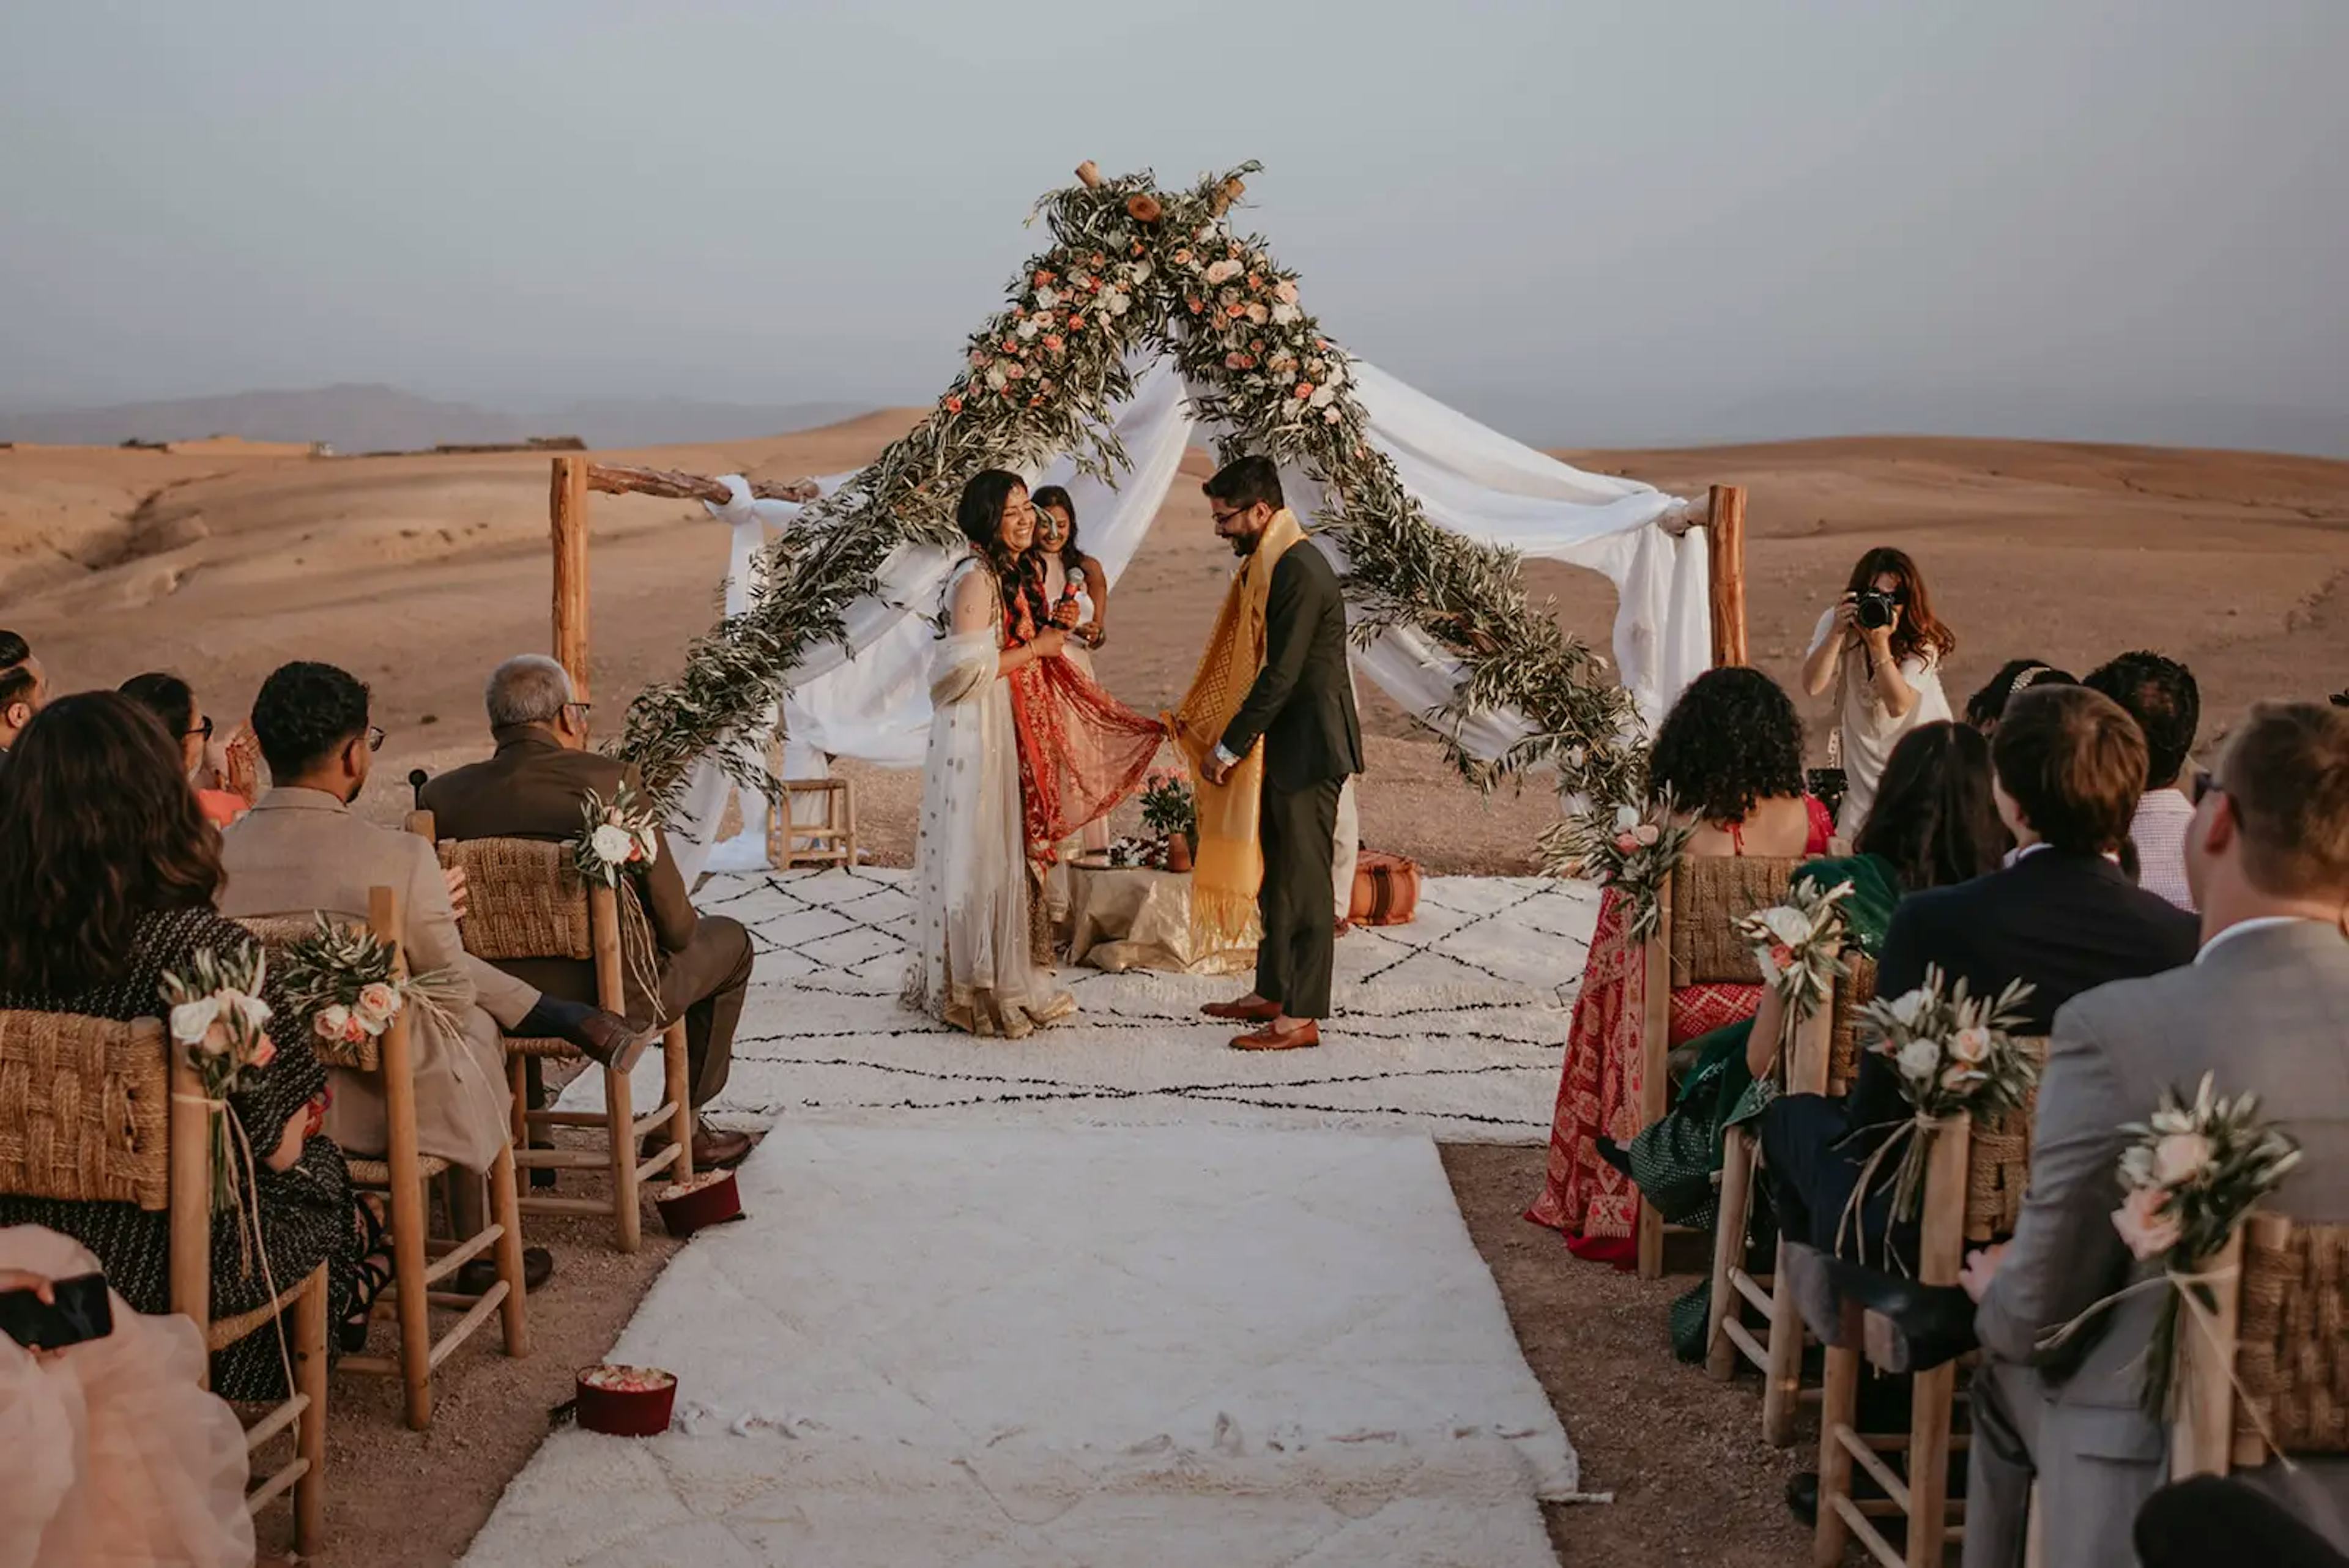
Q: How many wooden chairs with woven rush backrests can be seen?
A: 7